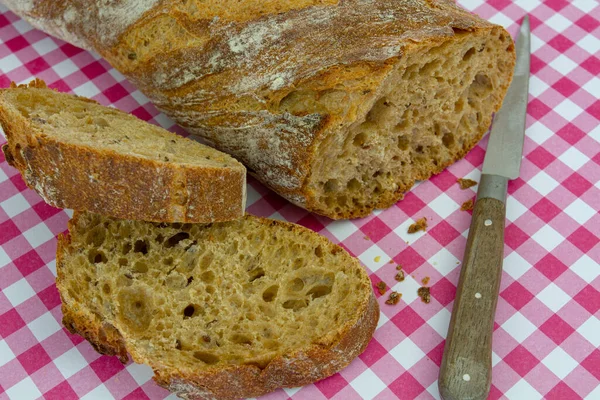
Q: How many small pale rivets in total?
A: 3